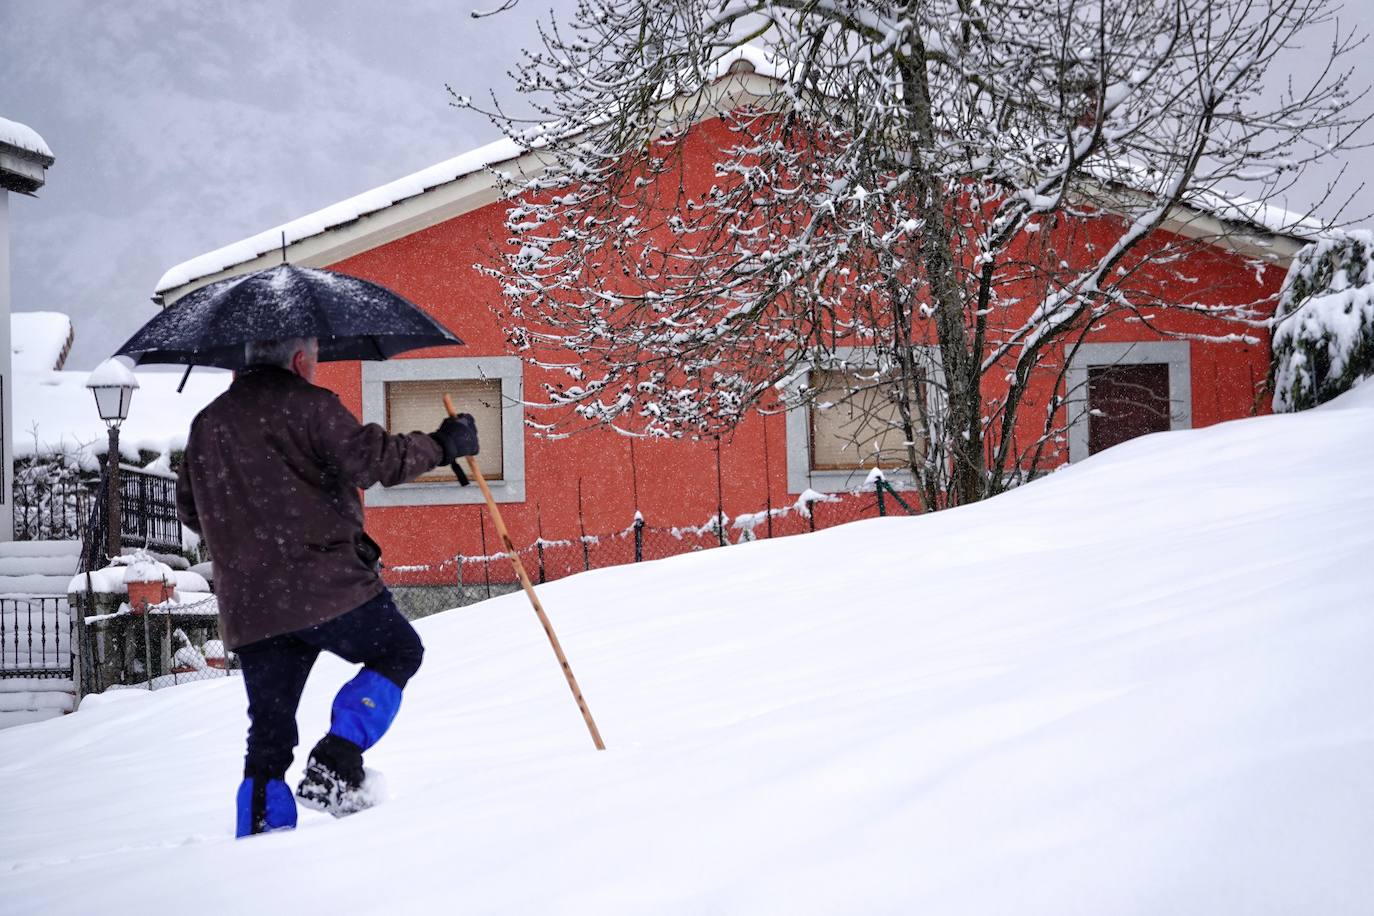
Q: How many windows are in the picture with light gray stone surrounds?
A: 3